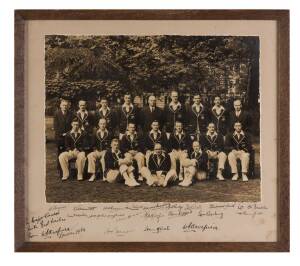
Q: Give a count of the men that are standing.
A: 9